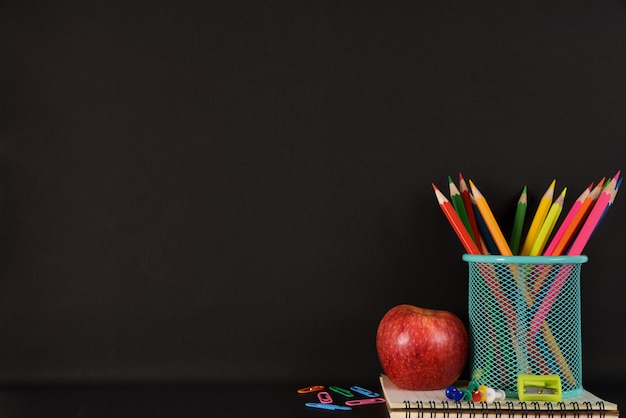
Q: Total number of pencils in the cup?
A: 13